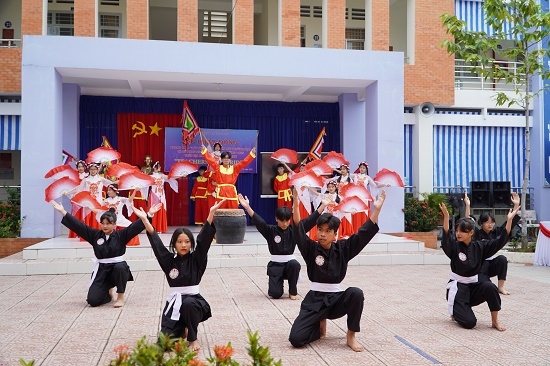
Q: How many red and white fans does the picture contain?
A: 14